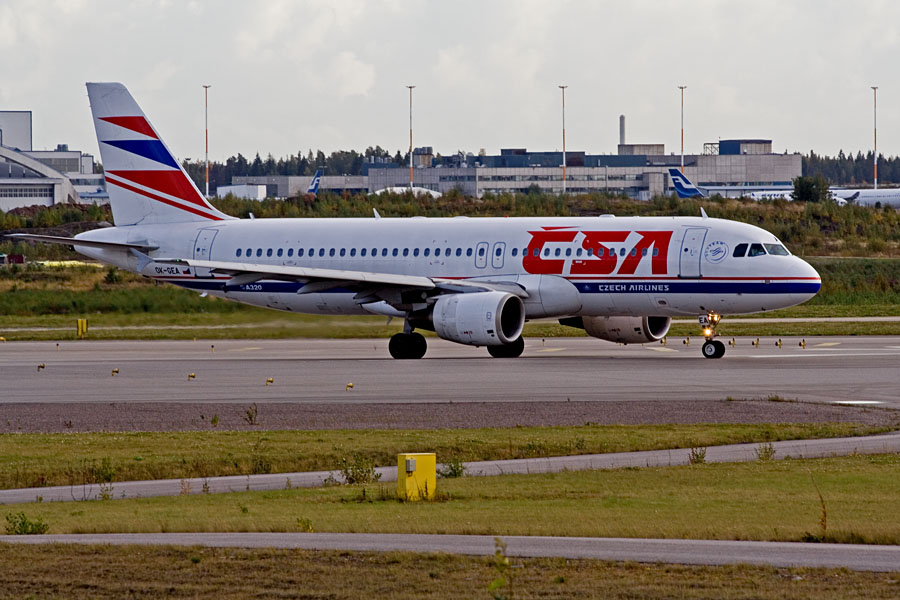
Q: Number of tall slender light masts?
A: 5